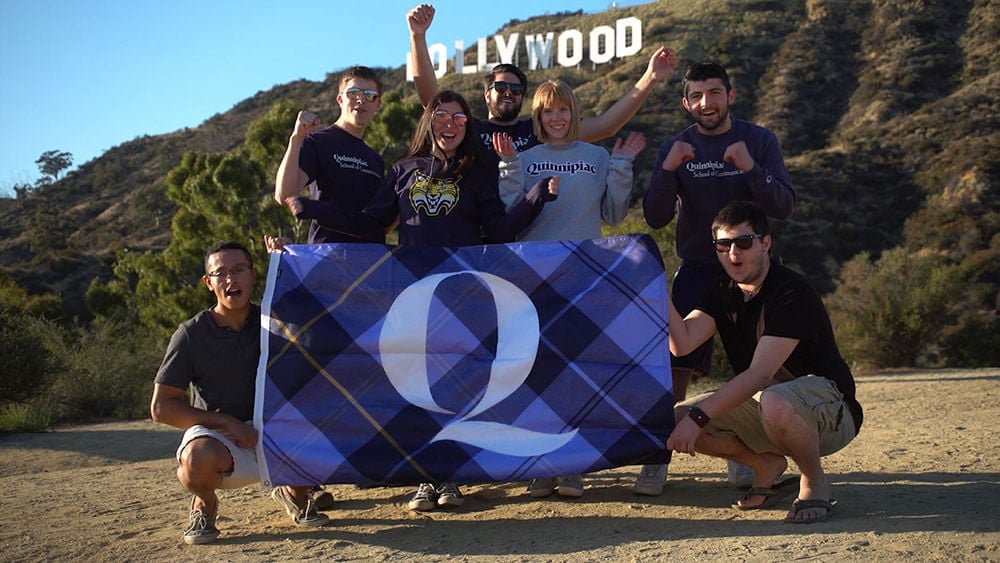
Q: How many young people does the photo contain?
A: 7